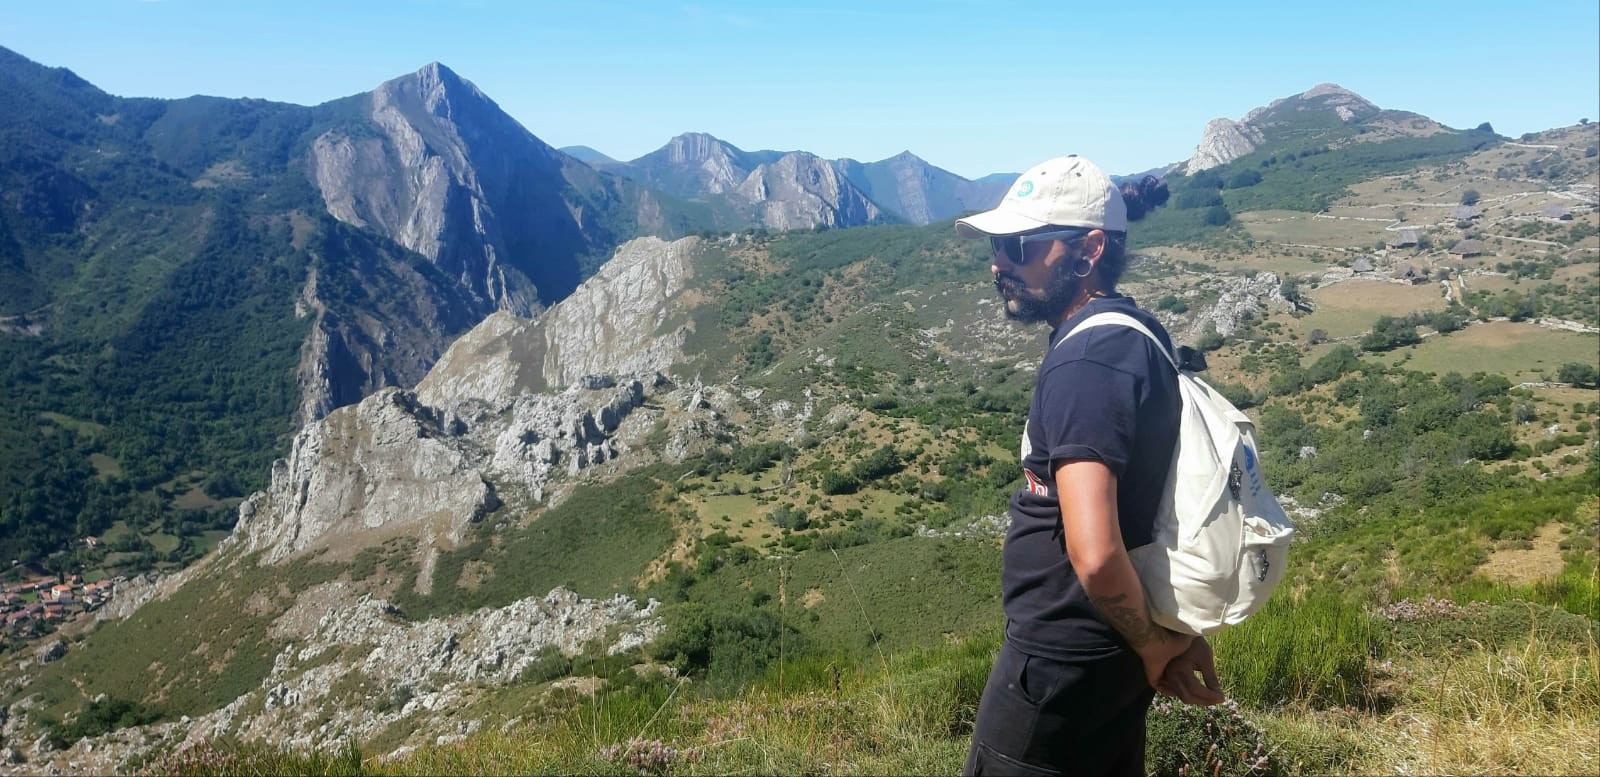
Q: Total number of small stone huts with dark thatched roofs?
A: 6